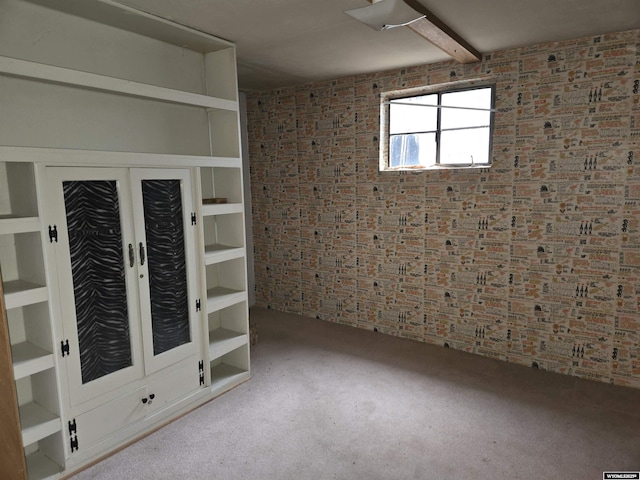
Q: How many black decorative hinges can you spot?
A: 8